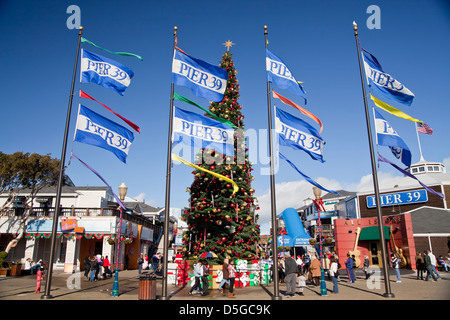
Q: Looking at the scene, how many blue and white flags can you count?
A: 8